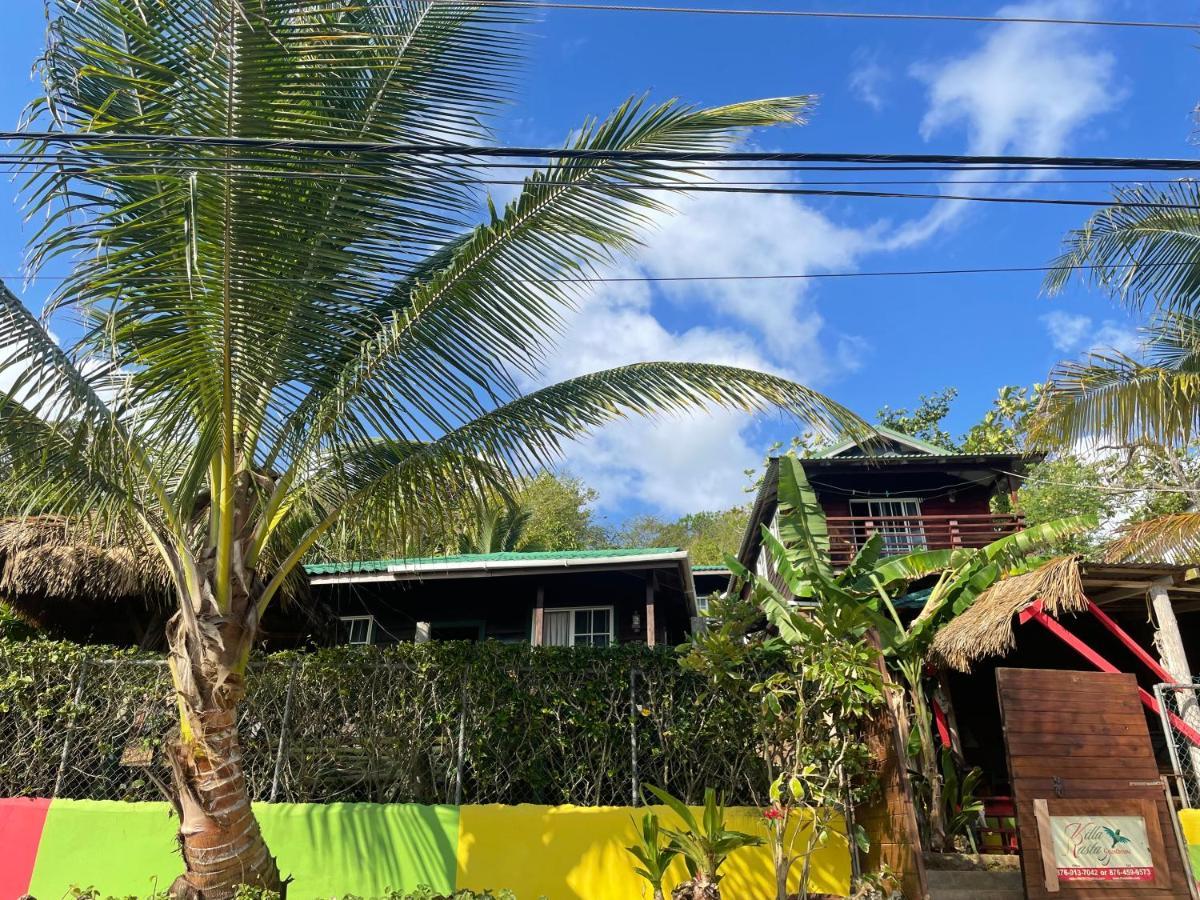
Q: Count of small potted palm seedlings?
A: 2